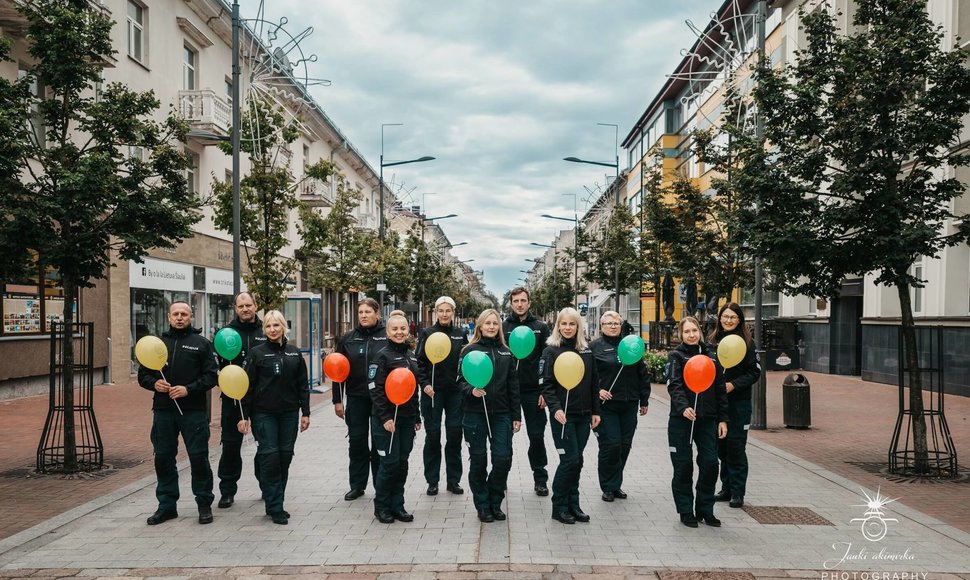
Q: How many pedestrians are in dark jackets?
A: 12